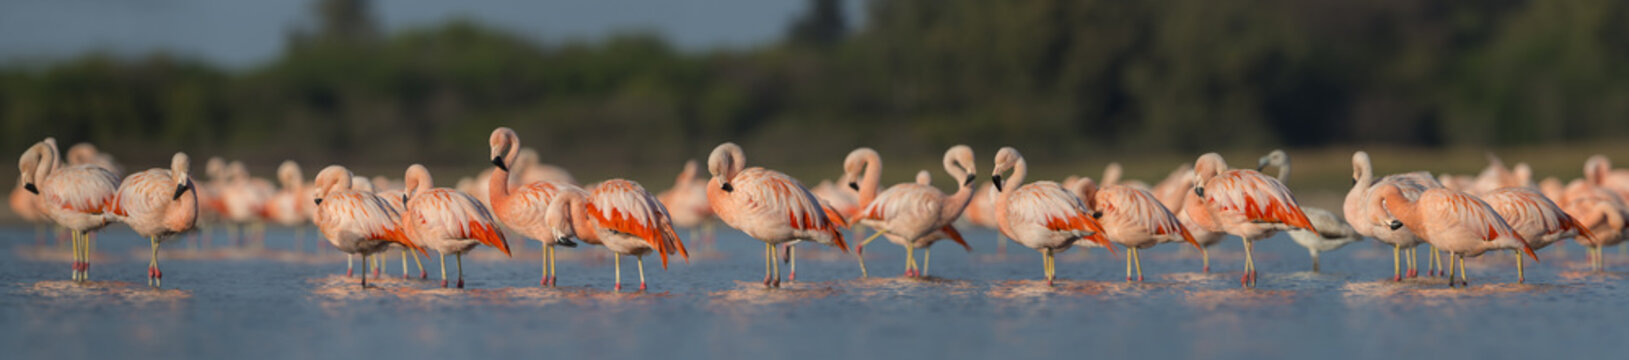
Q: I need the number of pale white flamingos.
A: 1